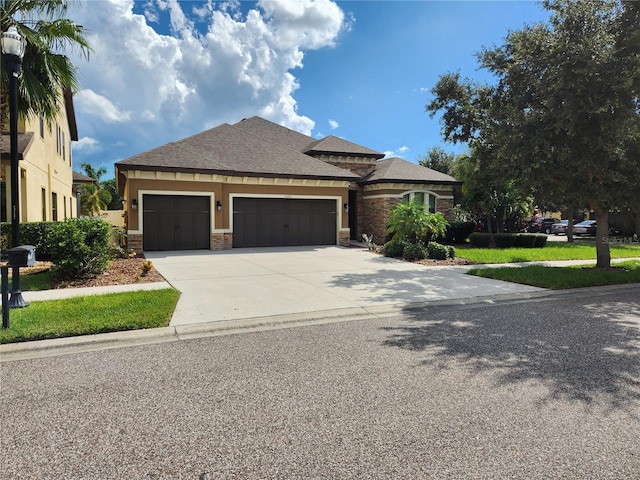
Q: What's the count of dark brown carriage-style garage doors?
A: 2